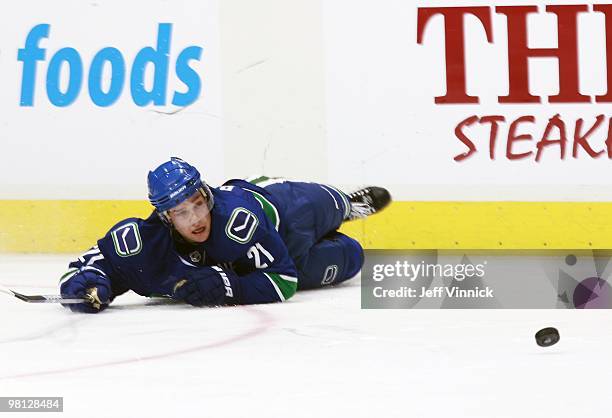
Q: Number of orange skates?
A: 0